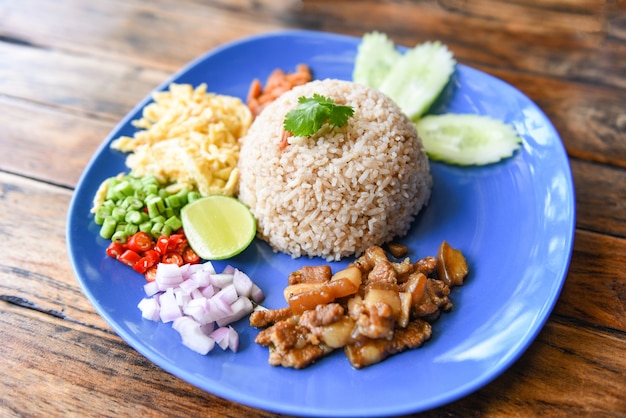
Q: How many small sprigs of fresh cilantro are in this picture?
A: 1